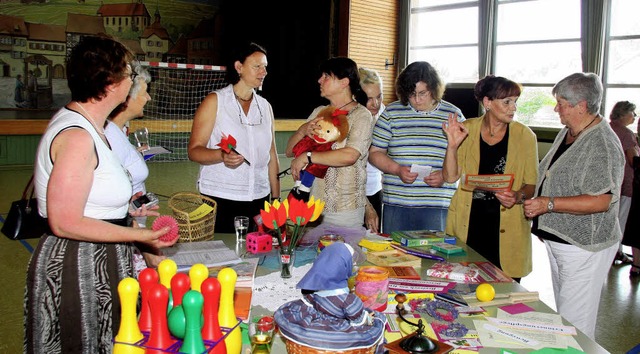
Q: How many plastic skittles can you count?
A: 9